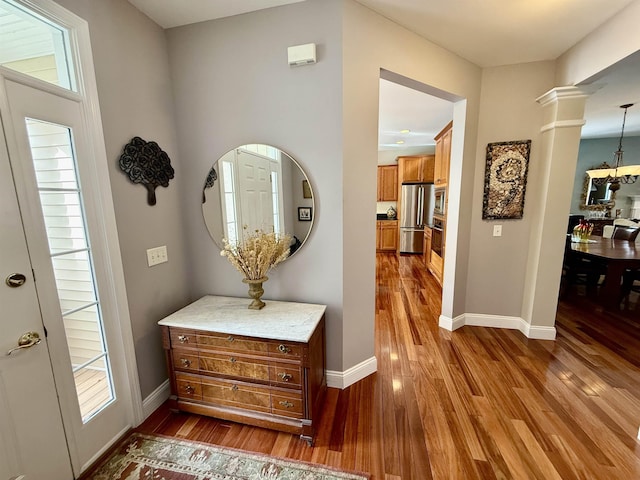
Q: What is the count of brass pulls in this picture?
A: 6